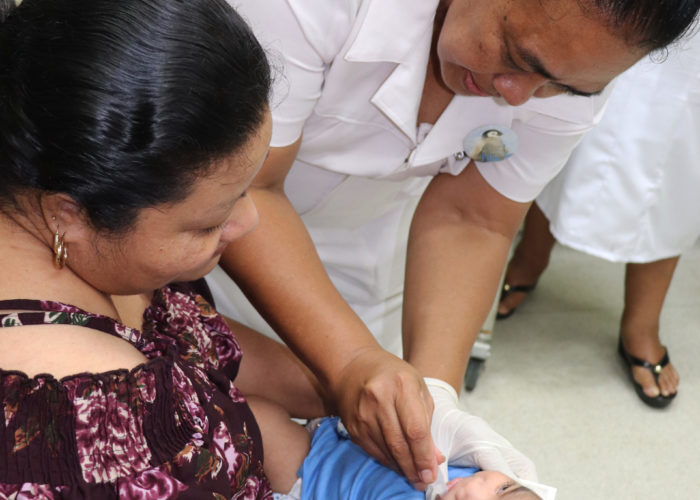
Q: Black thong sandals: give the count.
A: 2